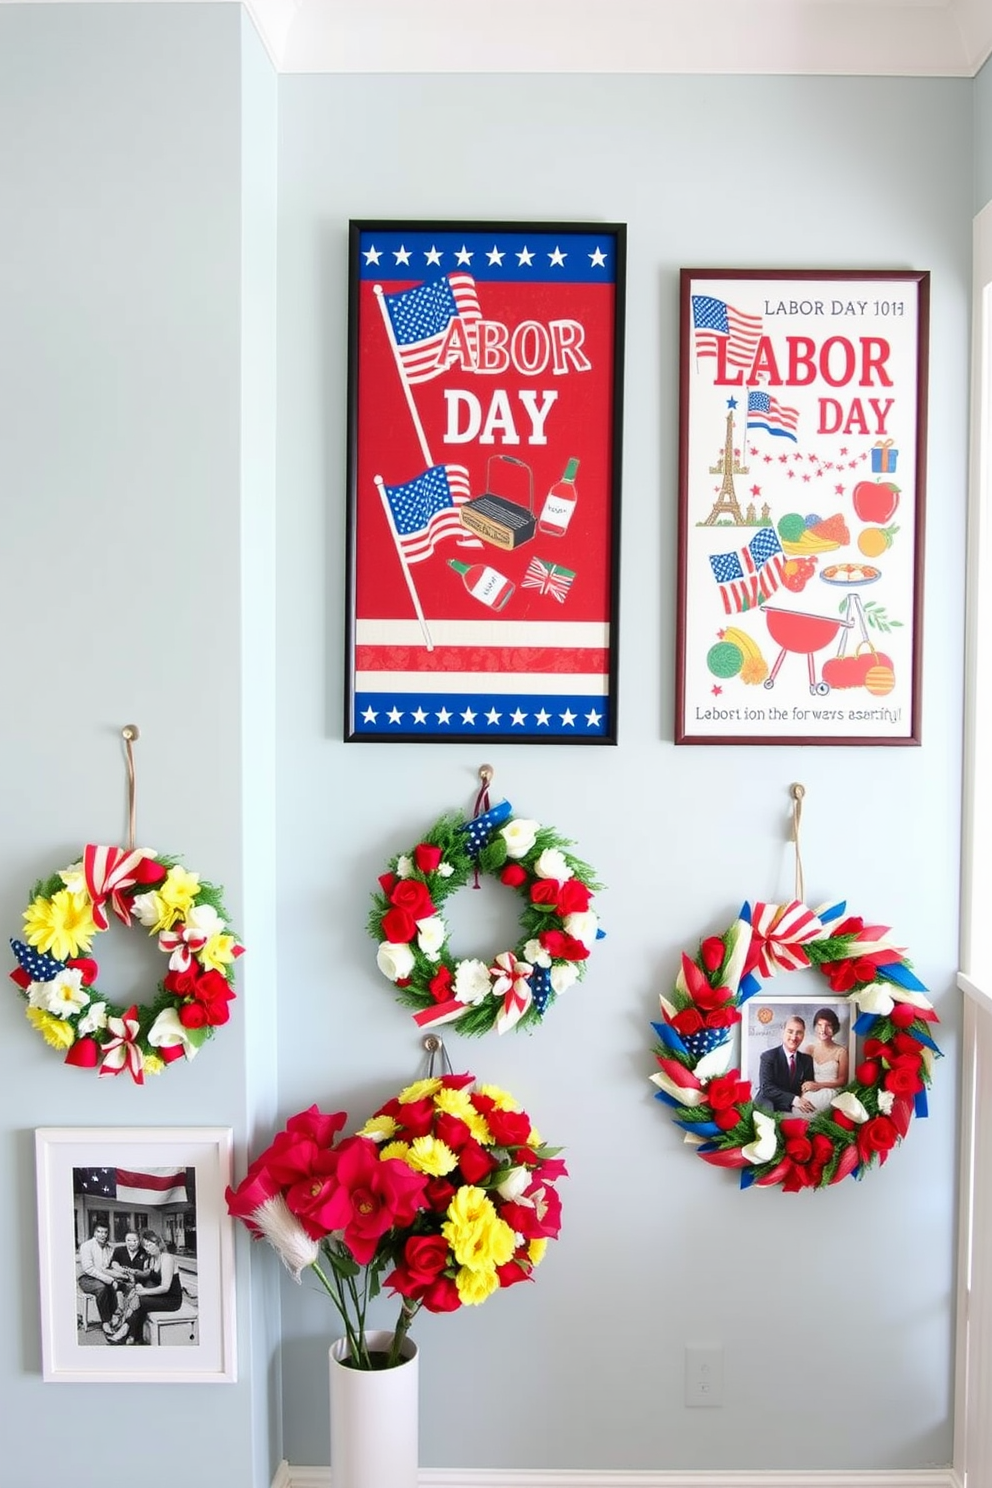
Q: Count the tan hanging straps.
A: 2